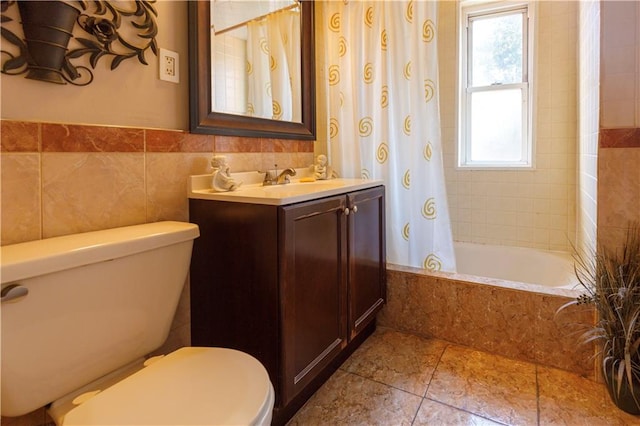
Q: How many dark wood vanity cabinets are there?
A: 1